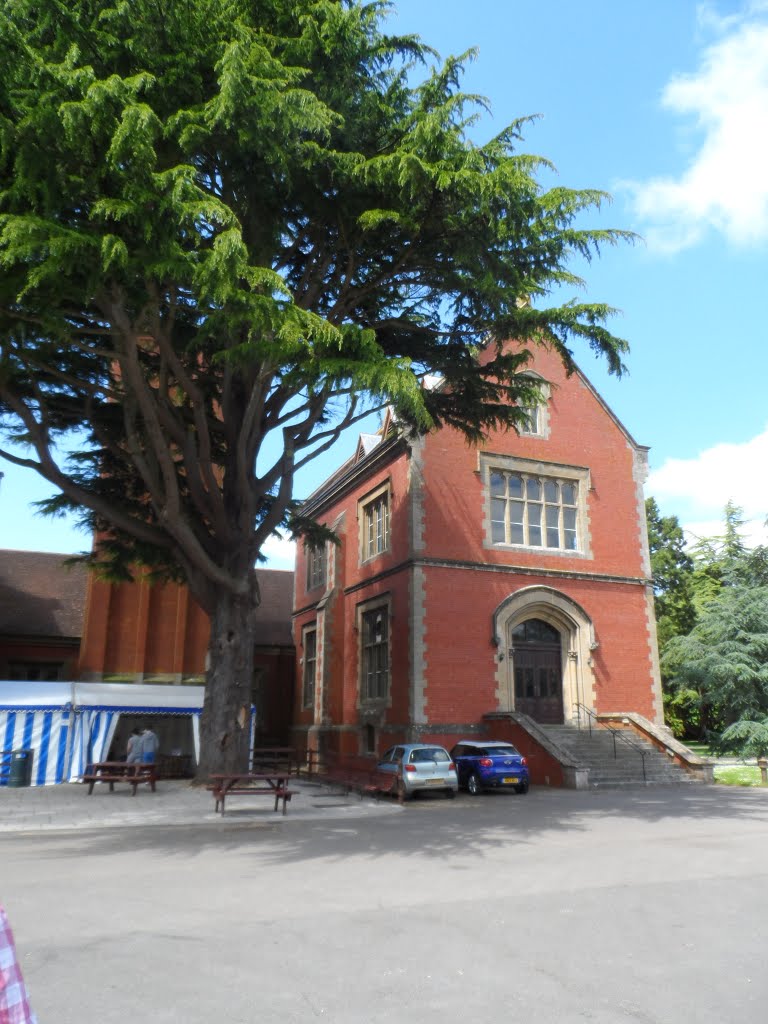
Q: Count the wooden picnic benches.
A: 2